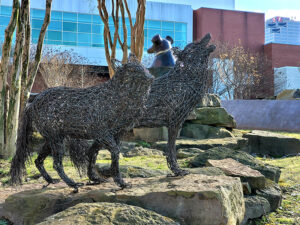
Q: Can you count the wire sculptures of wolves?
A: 2